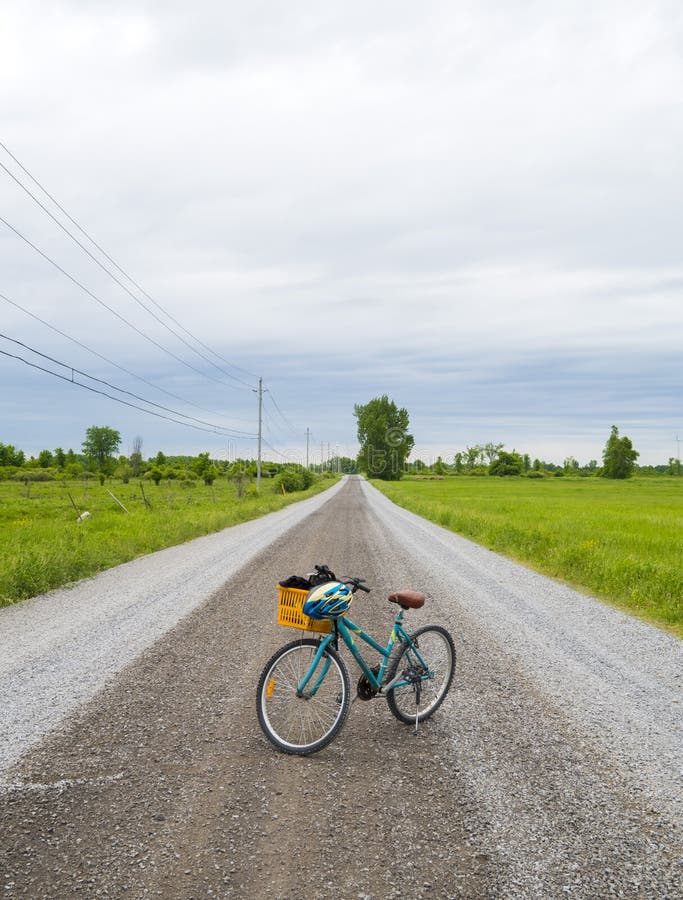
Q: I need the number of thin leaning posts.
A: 3